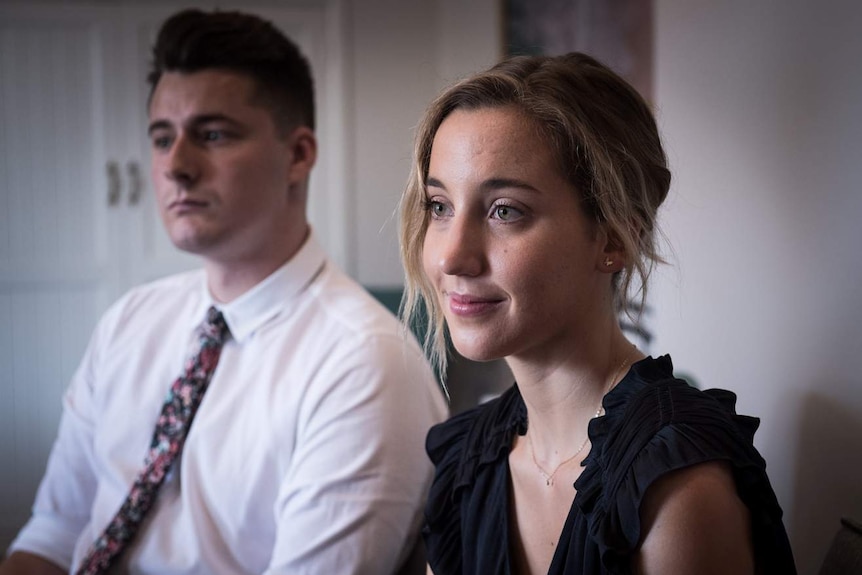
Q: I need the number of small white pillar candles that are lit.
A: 0